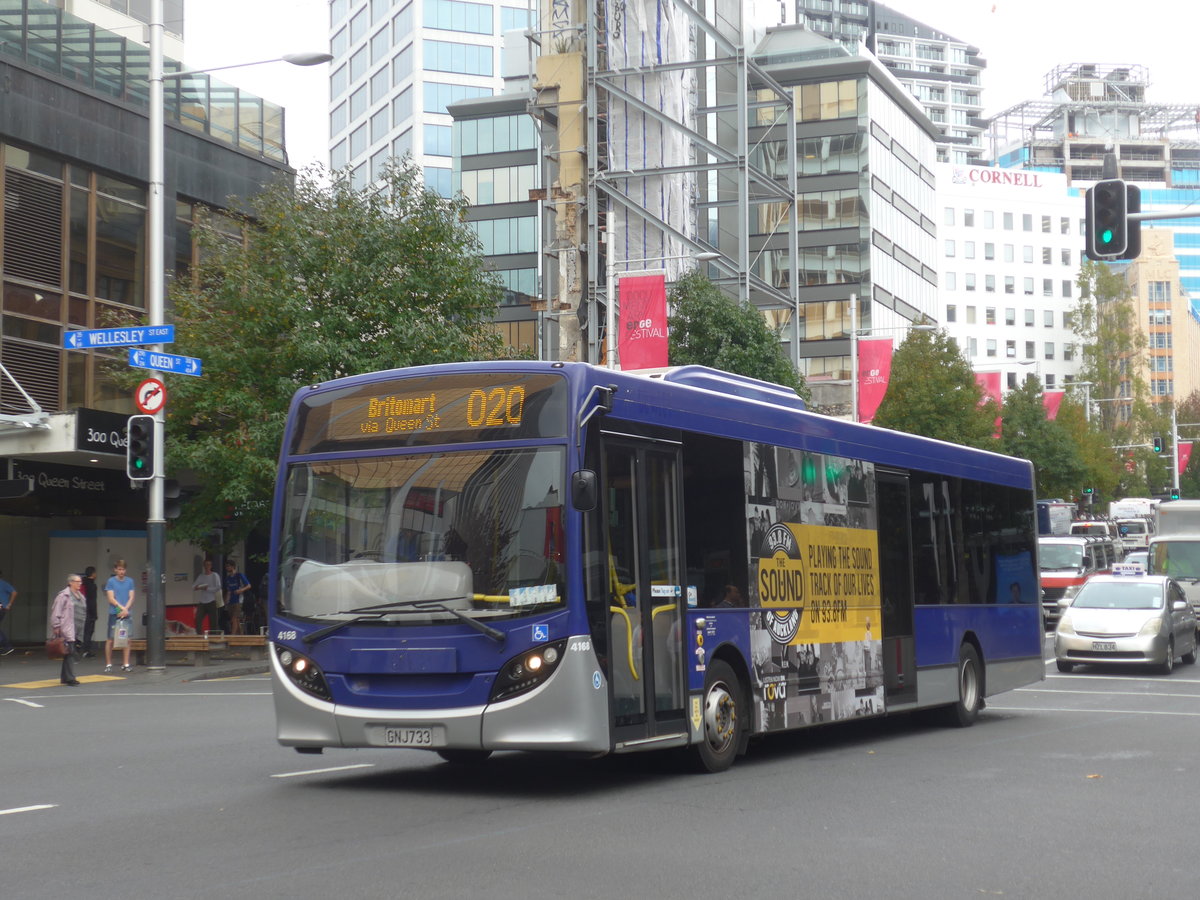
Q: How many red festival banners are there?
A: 5